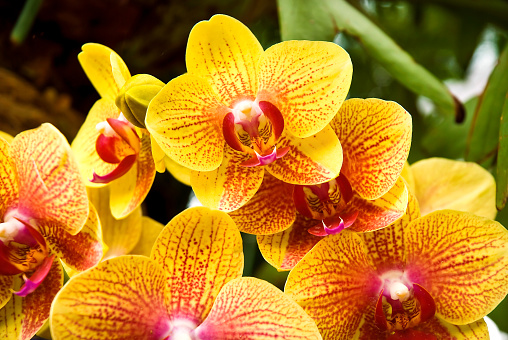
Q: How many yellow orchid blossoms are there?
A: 6